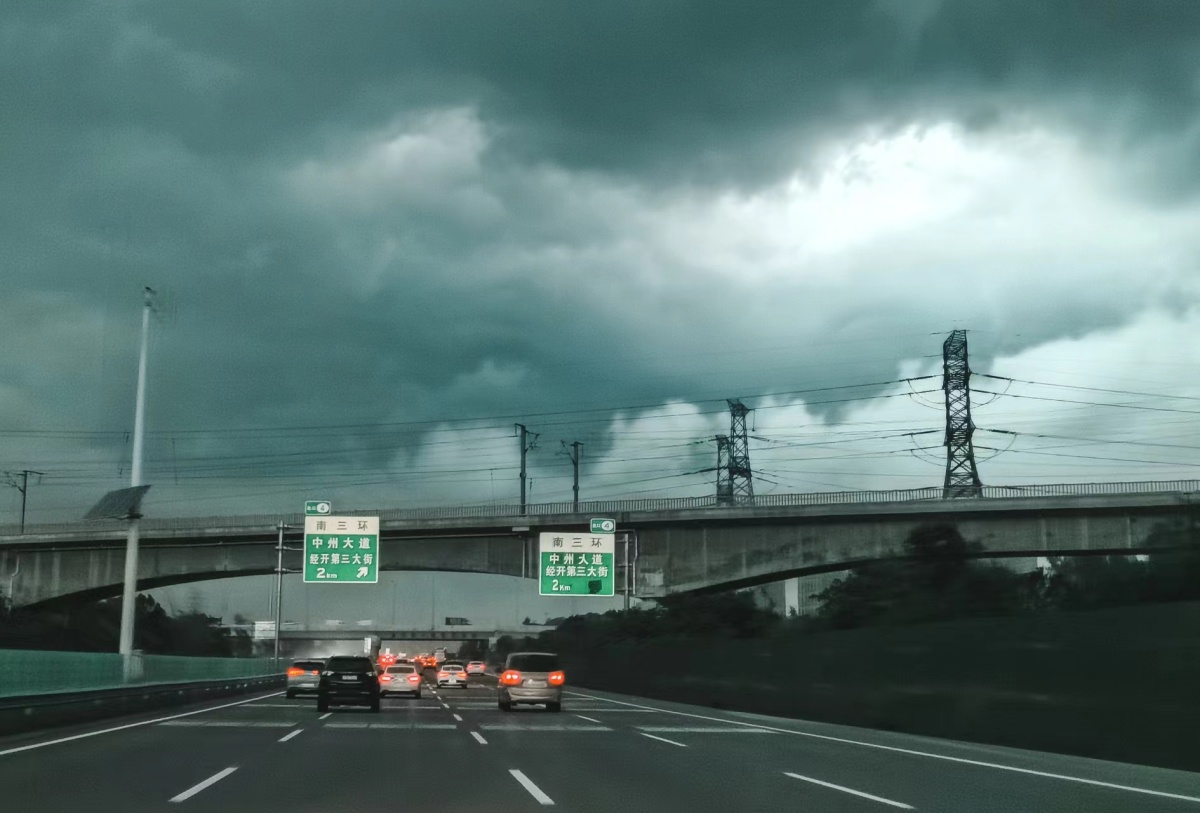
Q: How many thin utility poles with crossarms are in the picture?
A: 3